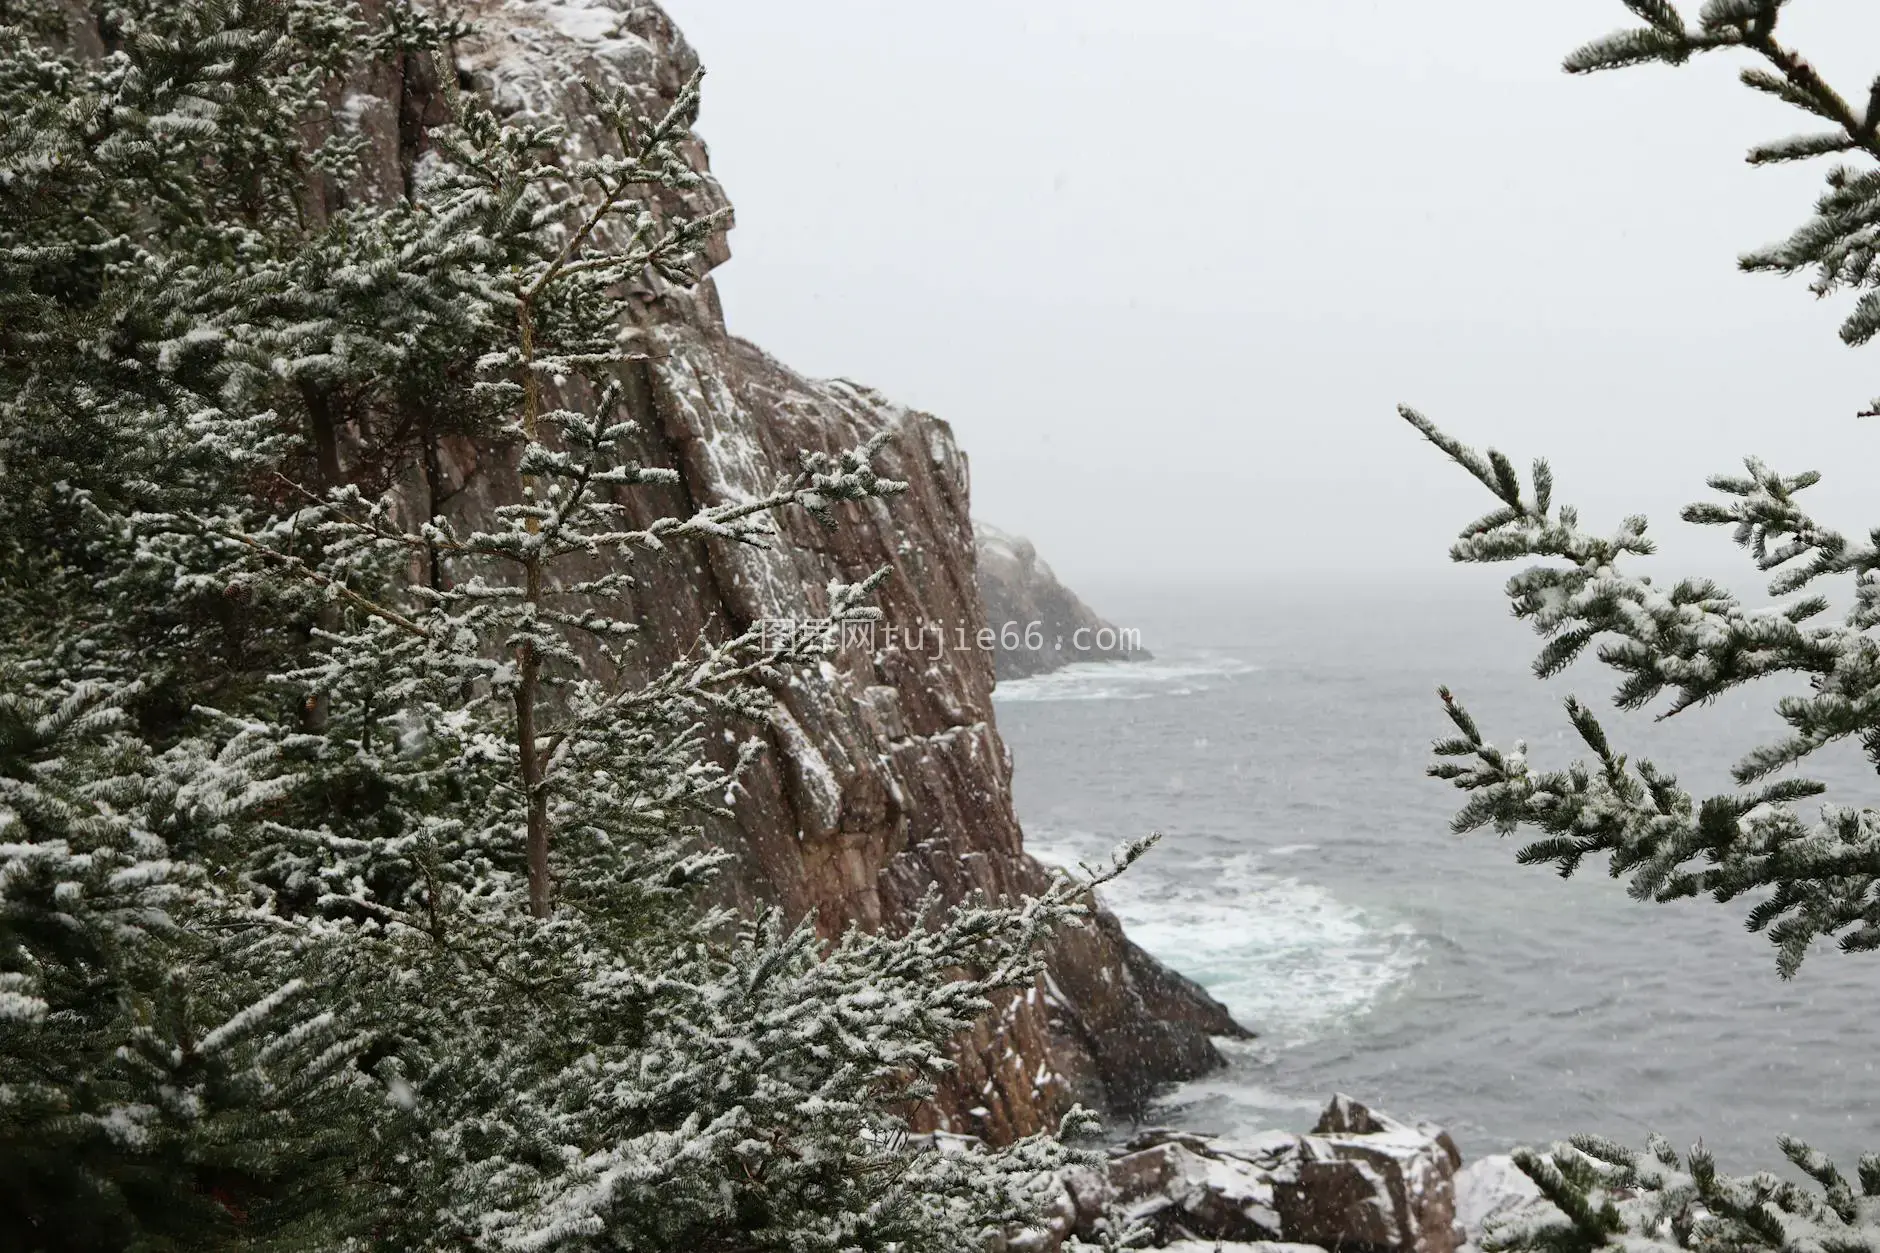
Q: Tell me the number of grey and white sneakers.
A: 0